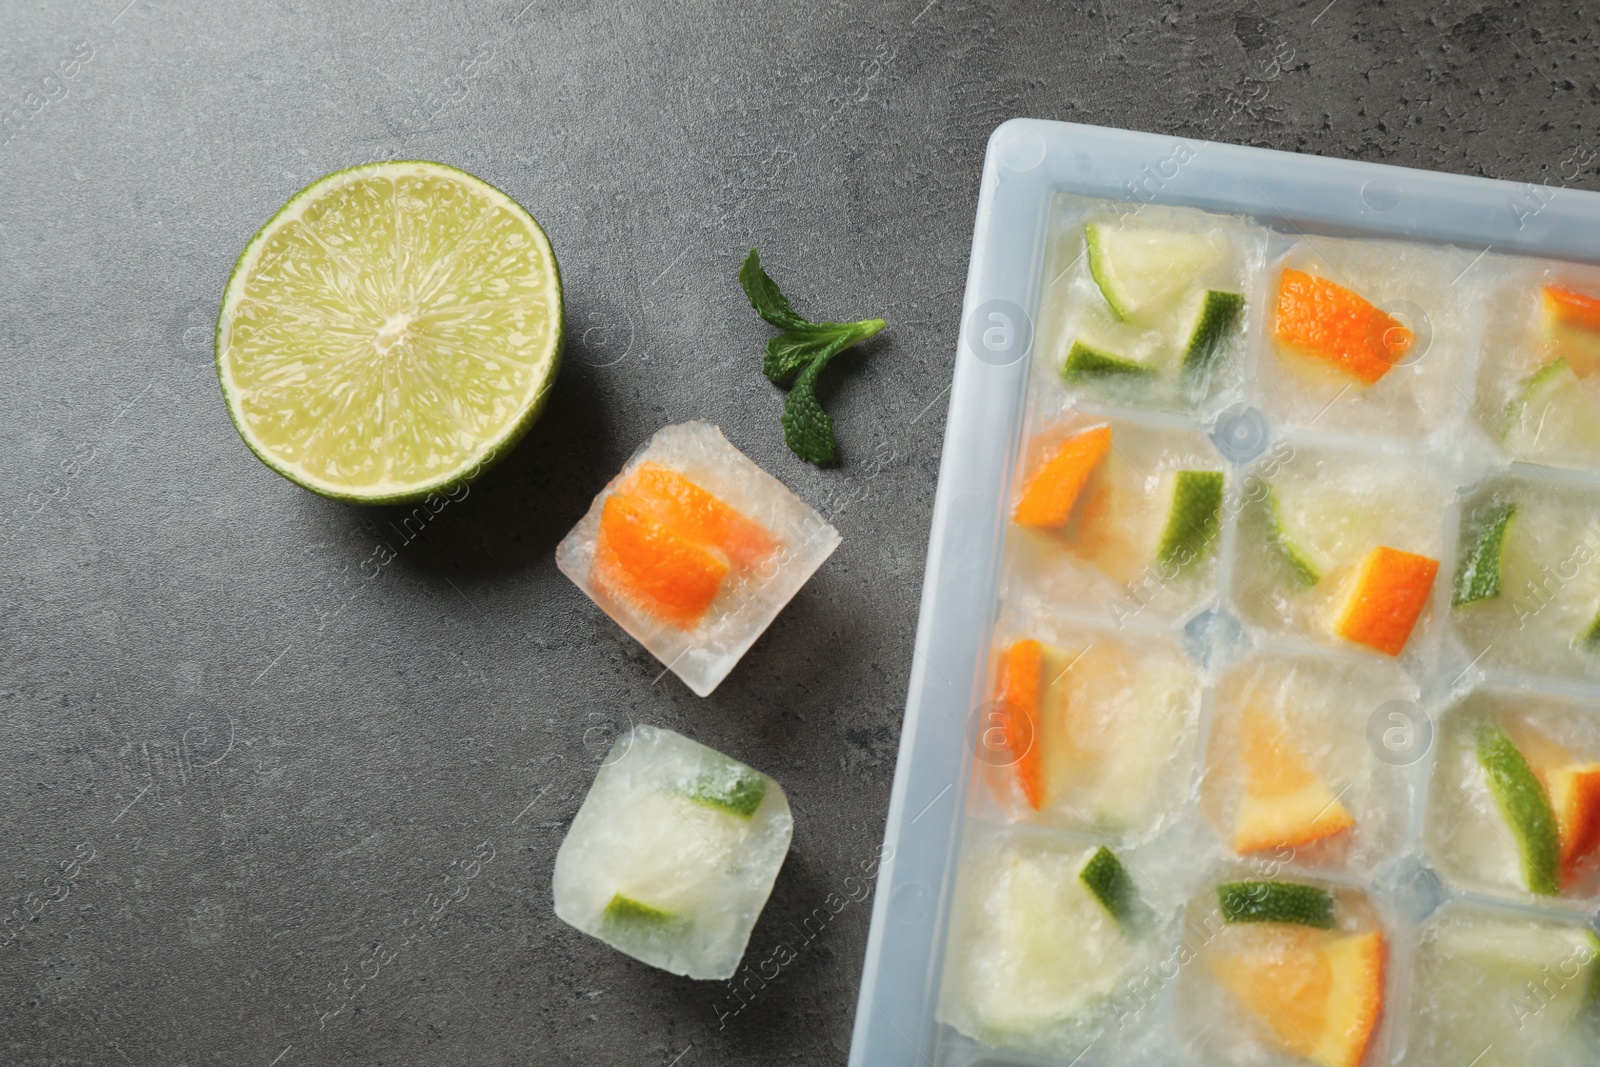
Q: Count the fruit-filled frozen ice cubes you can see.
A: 14